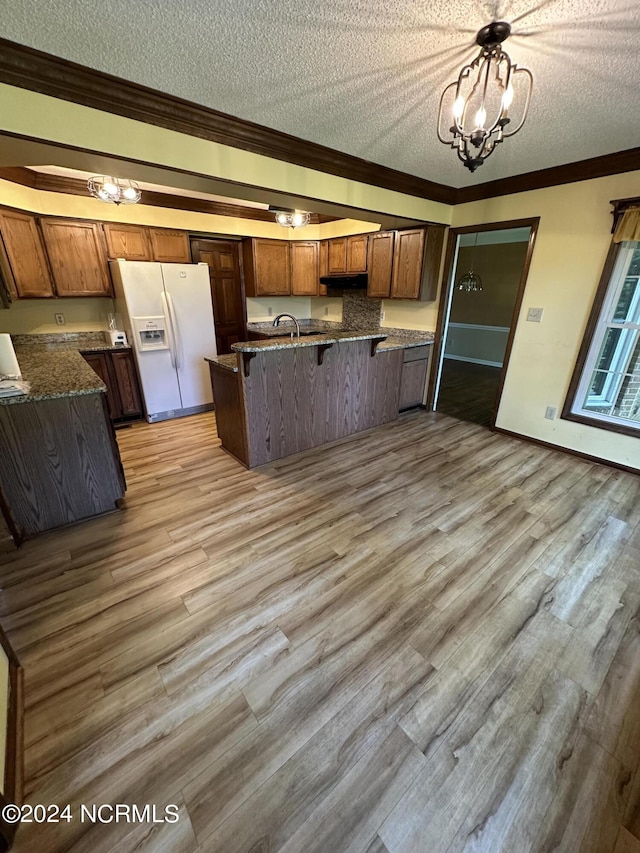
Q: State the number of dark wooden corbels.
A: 3